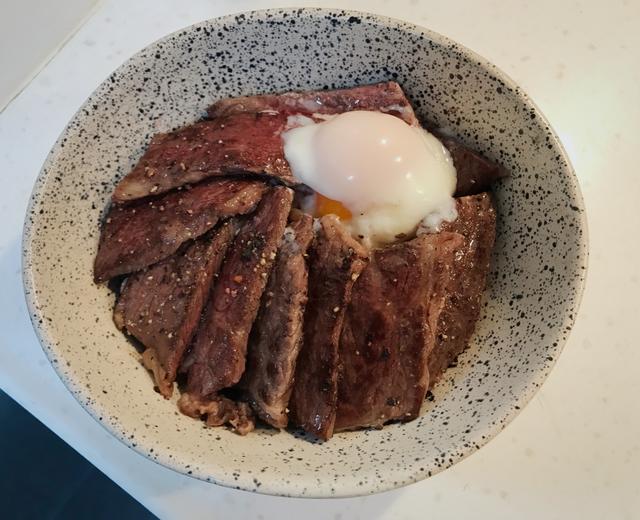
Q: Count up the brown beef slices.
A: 10